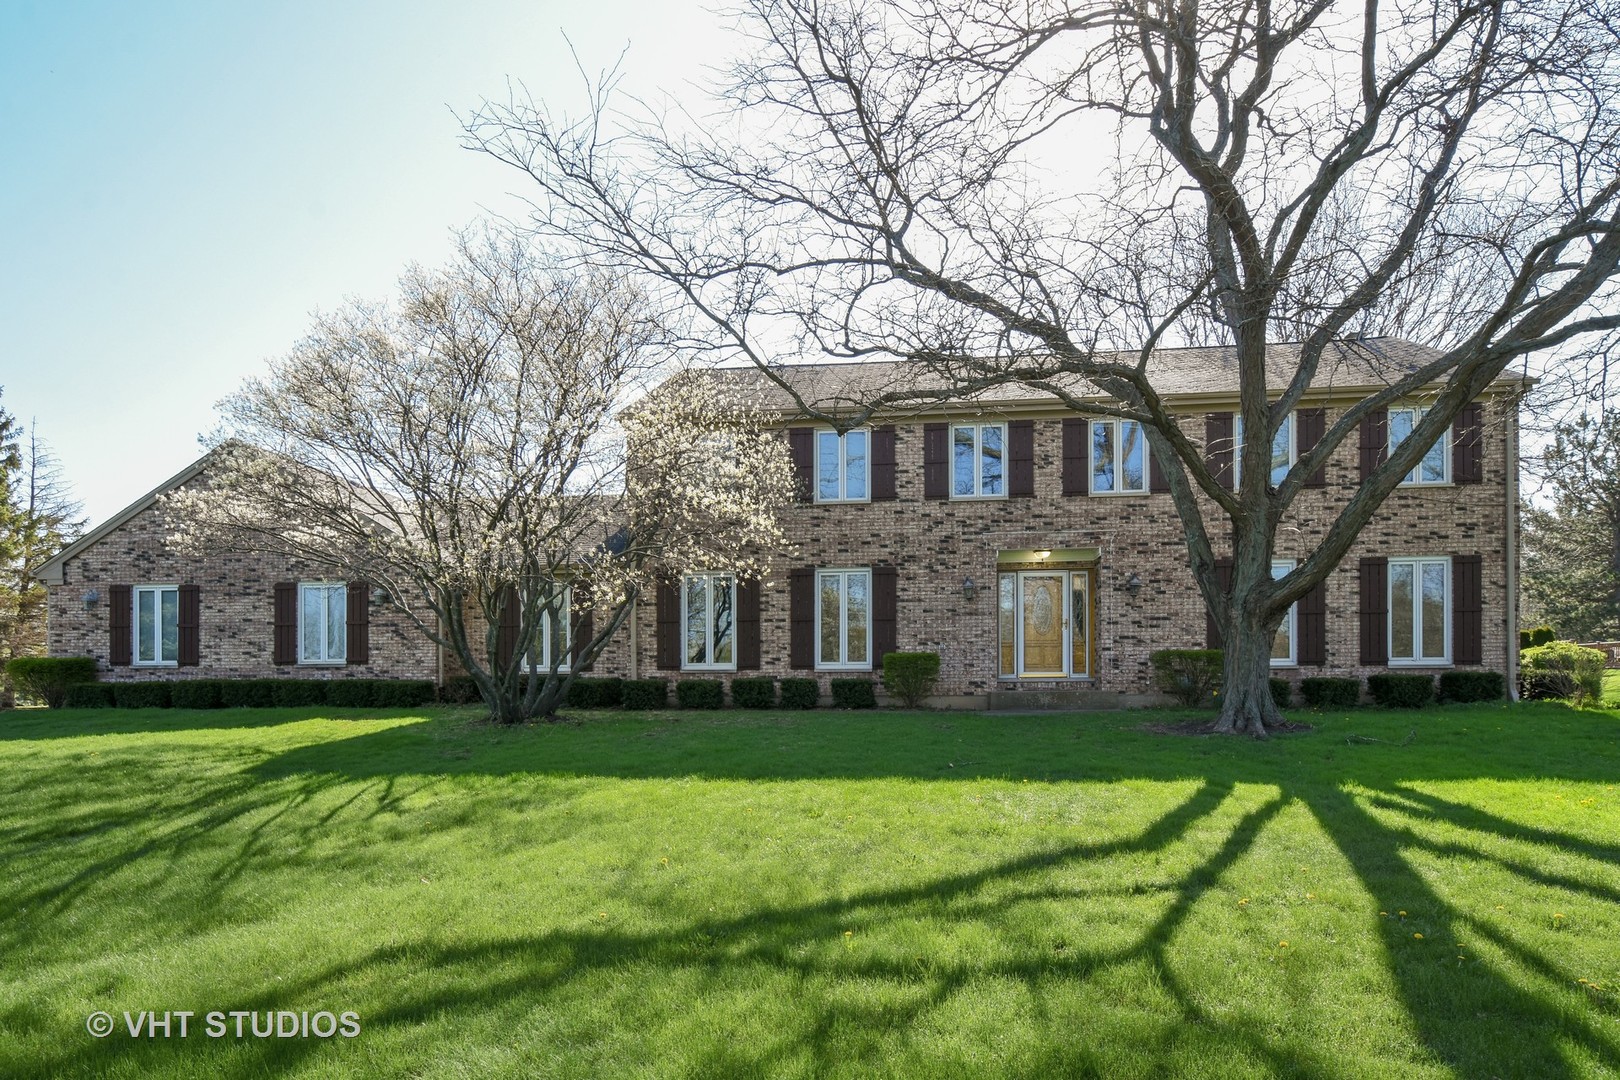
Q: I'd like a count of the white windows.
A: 12